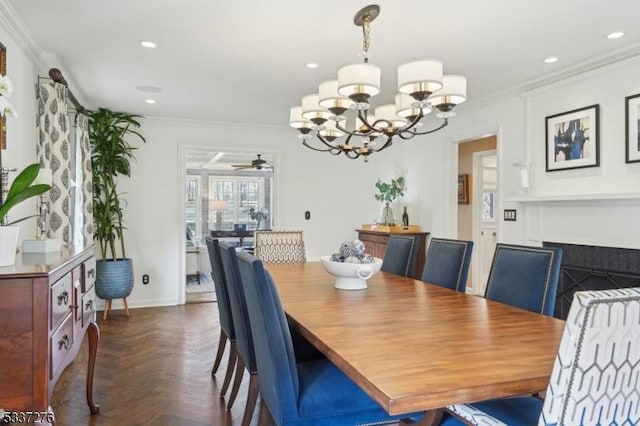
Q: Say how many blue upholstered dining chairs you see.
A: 6